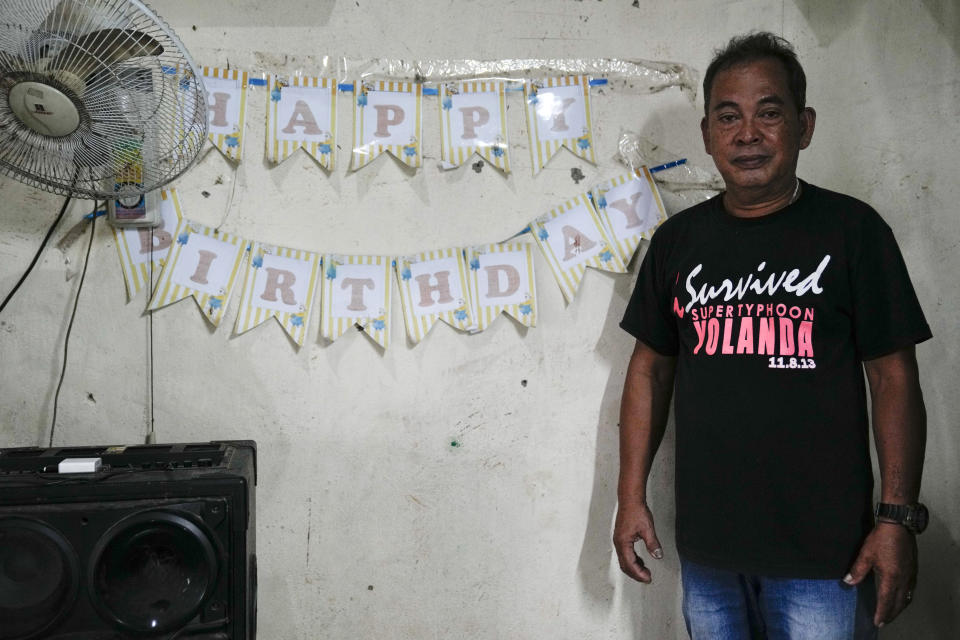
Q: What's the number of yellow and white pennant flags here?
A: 13